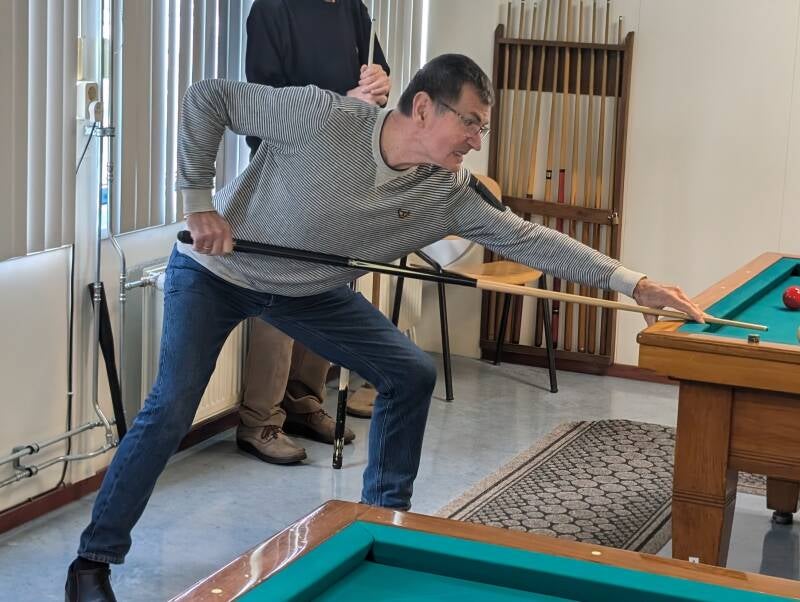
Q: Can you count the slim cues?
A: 12